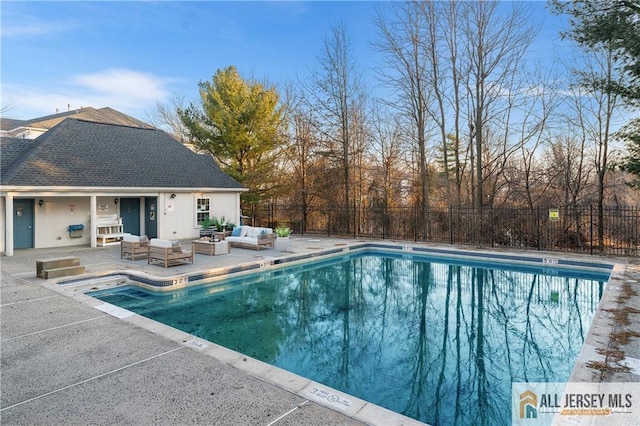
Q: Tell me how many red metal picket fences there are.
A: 0